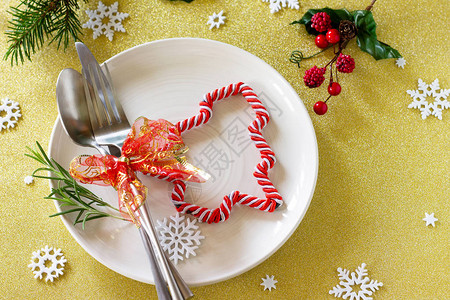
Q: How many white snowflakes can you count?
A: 12